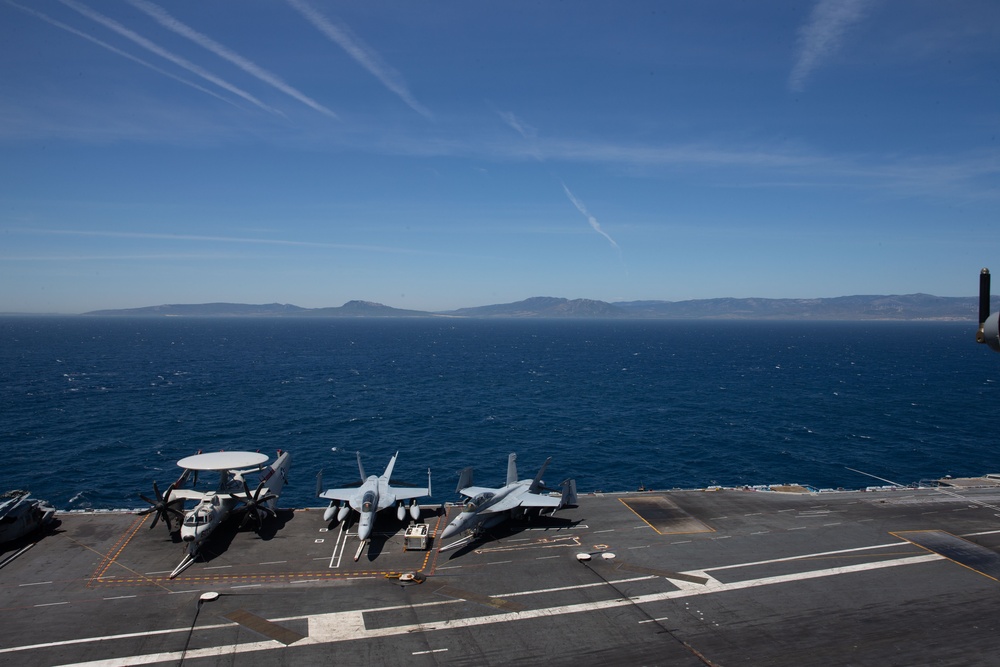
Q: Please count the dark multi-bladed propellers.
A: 2